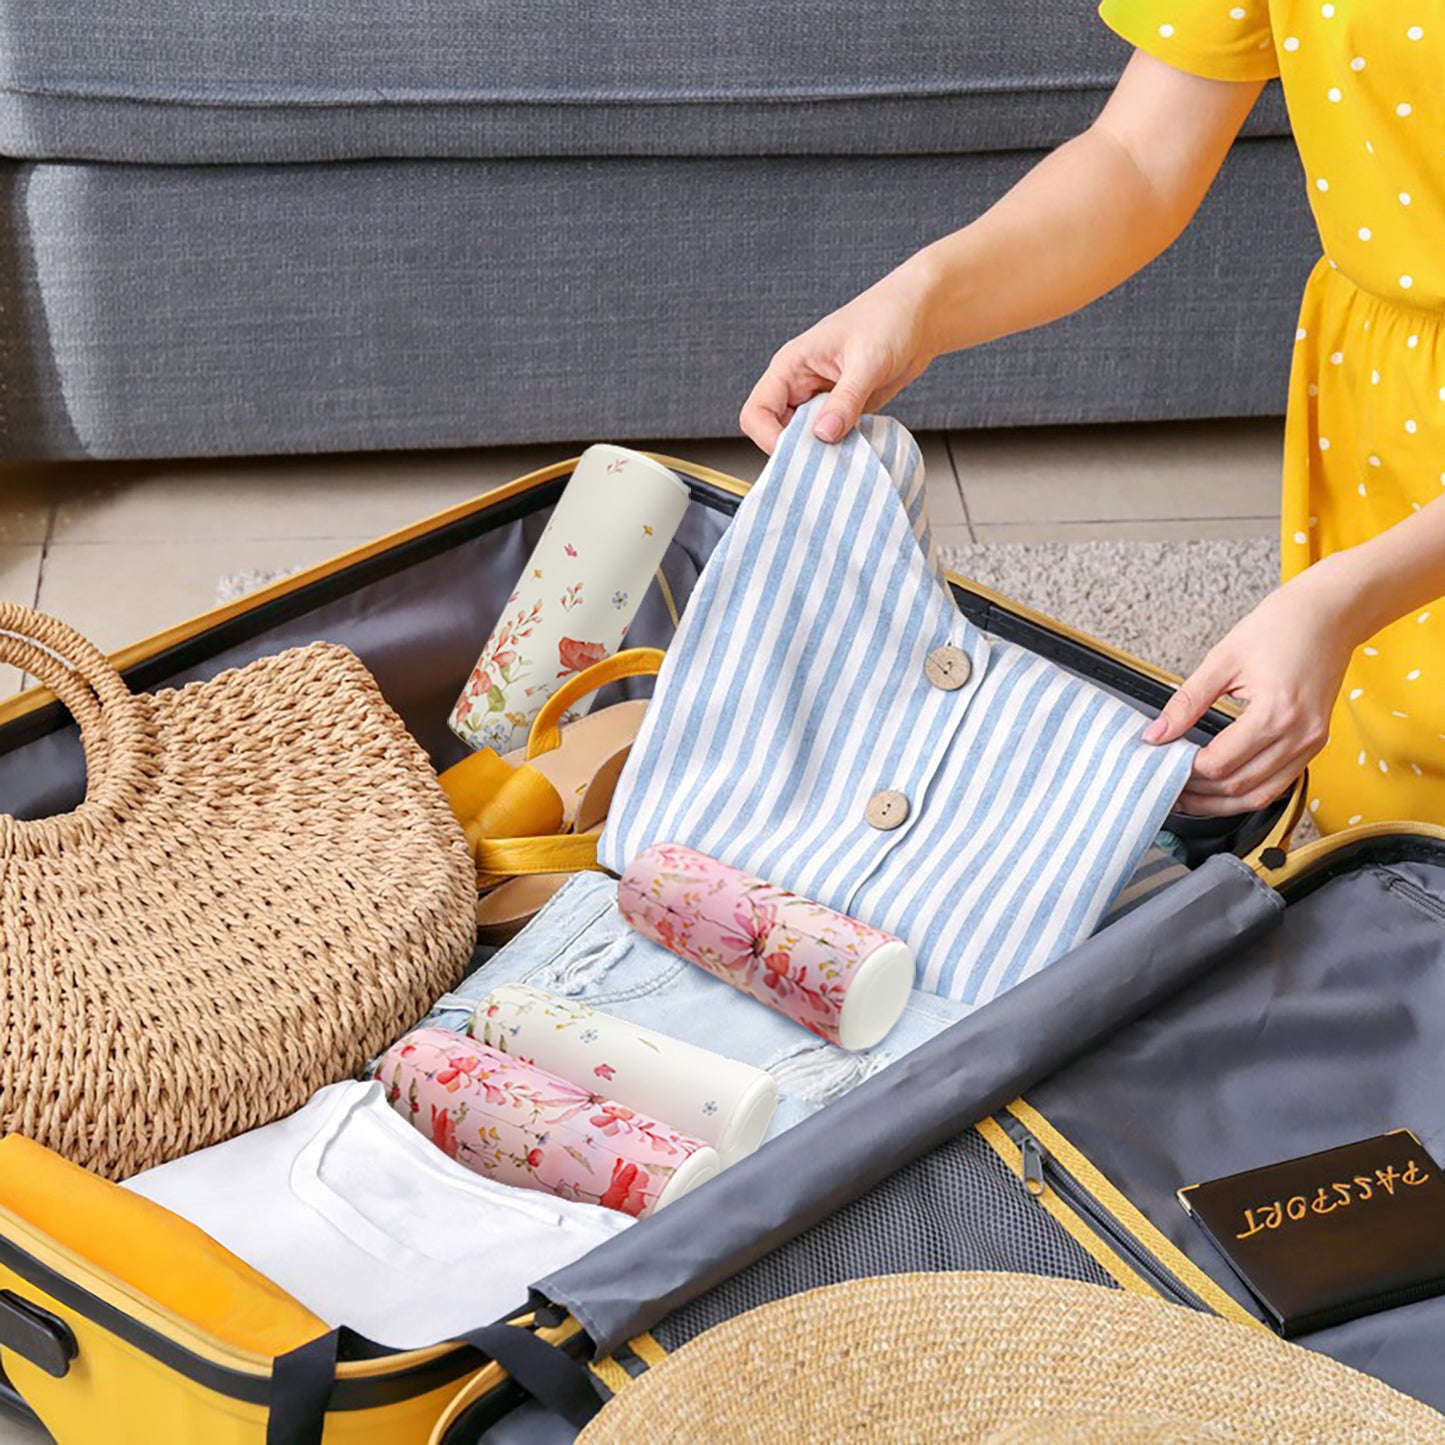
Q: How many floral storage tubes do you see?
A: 4